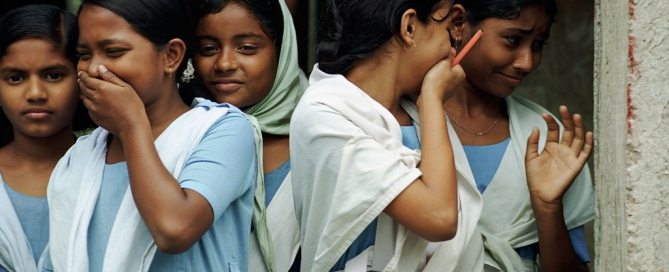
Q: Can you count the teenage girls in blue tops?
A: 5